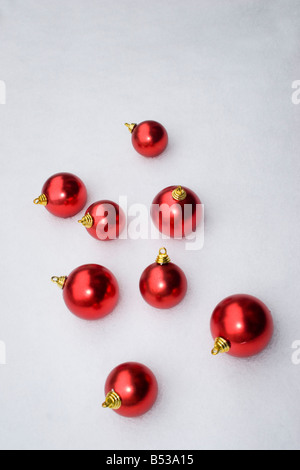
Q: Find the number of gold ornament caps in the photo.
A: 8